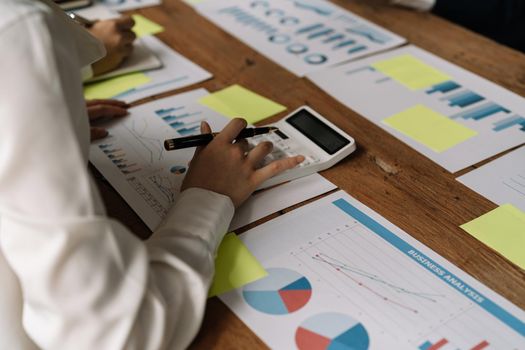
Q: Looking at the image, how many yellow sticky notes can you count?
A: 7